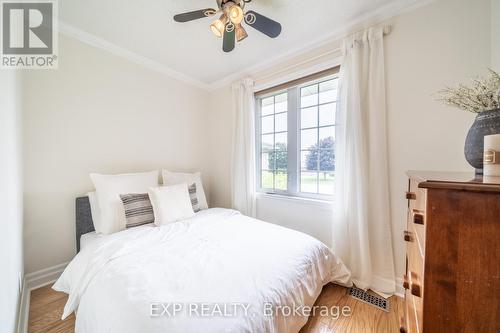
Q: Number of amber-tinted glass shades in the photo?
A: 3